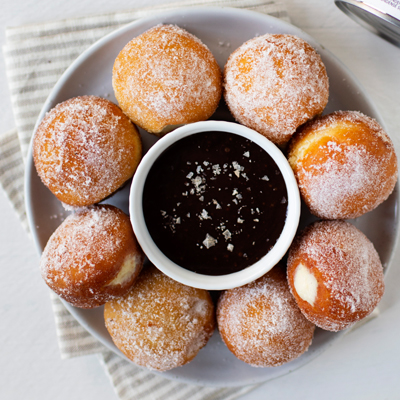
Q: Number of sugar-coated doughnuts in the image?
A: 8